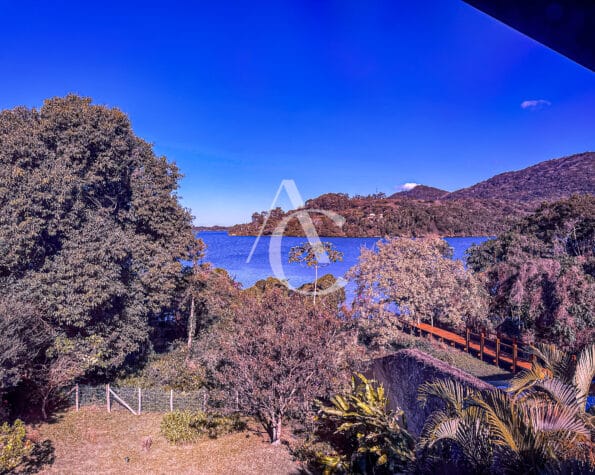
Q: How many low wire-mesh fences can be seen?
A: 1